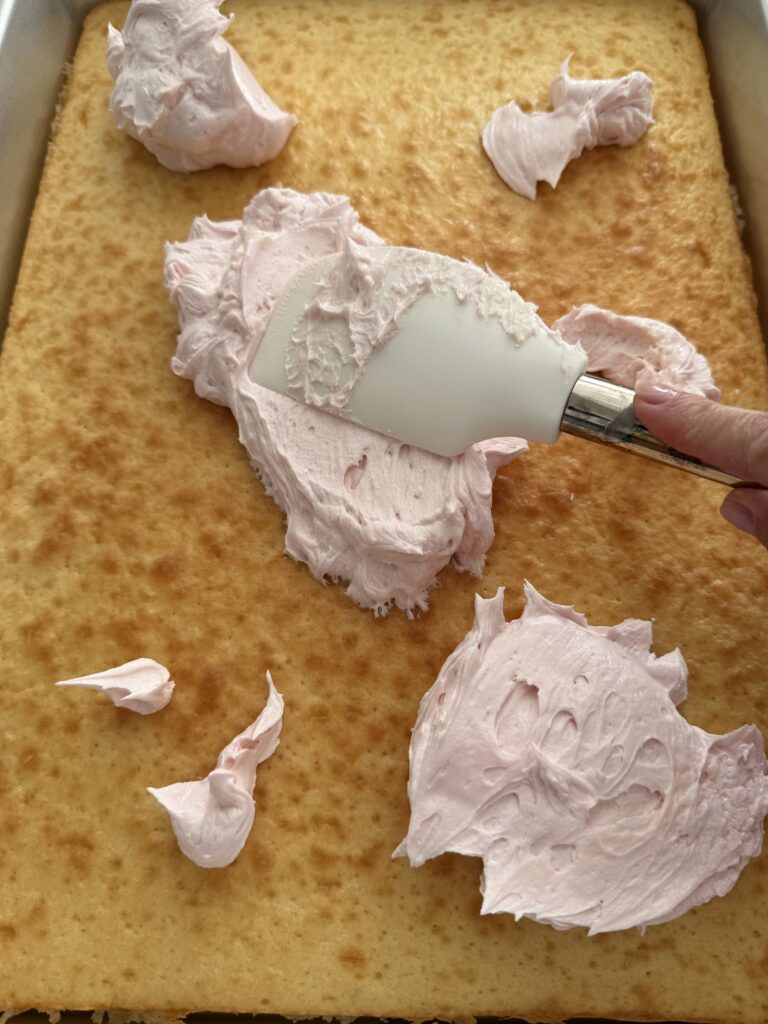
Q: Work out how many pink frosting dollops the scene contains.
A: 7